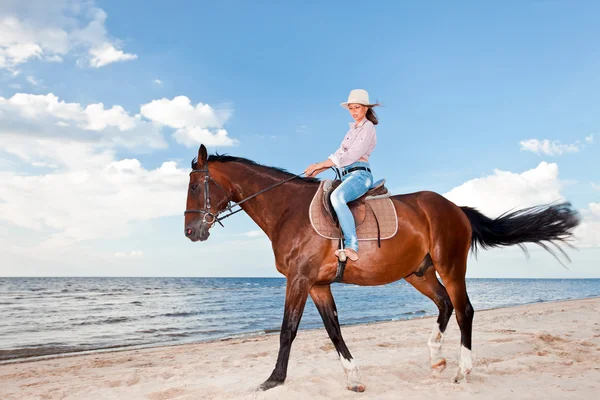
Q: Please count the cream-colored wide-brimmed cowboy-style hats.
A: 1